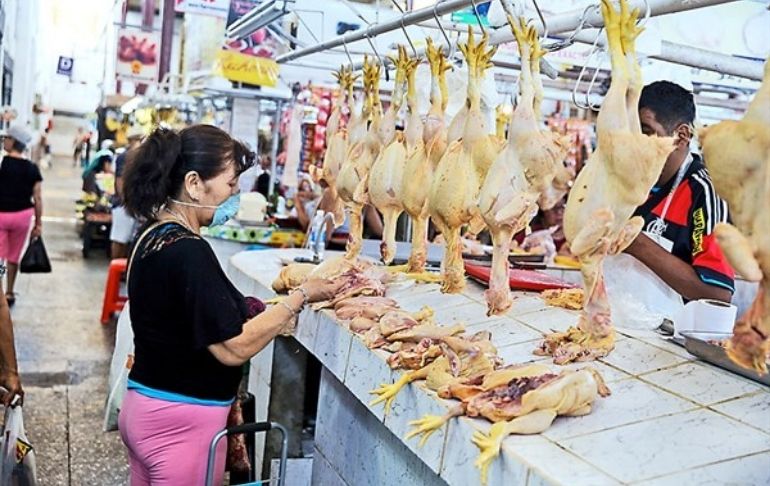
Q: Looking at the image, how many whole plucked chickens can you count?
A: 8